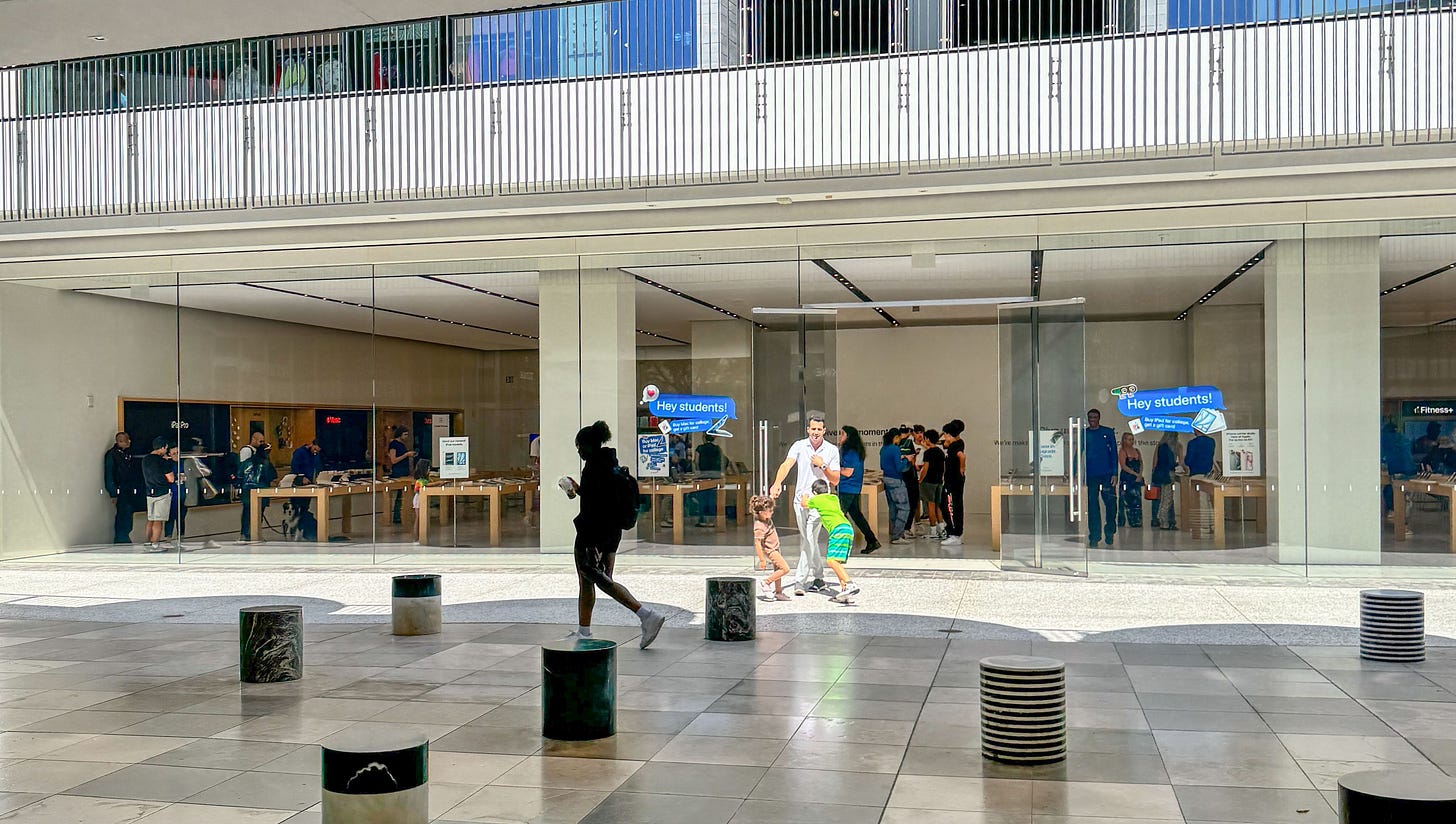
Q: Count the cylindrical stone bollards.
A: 8